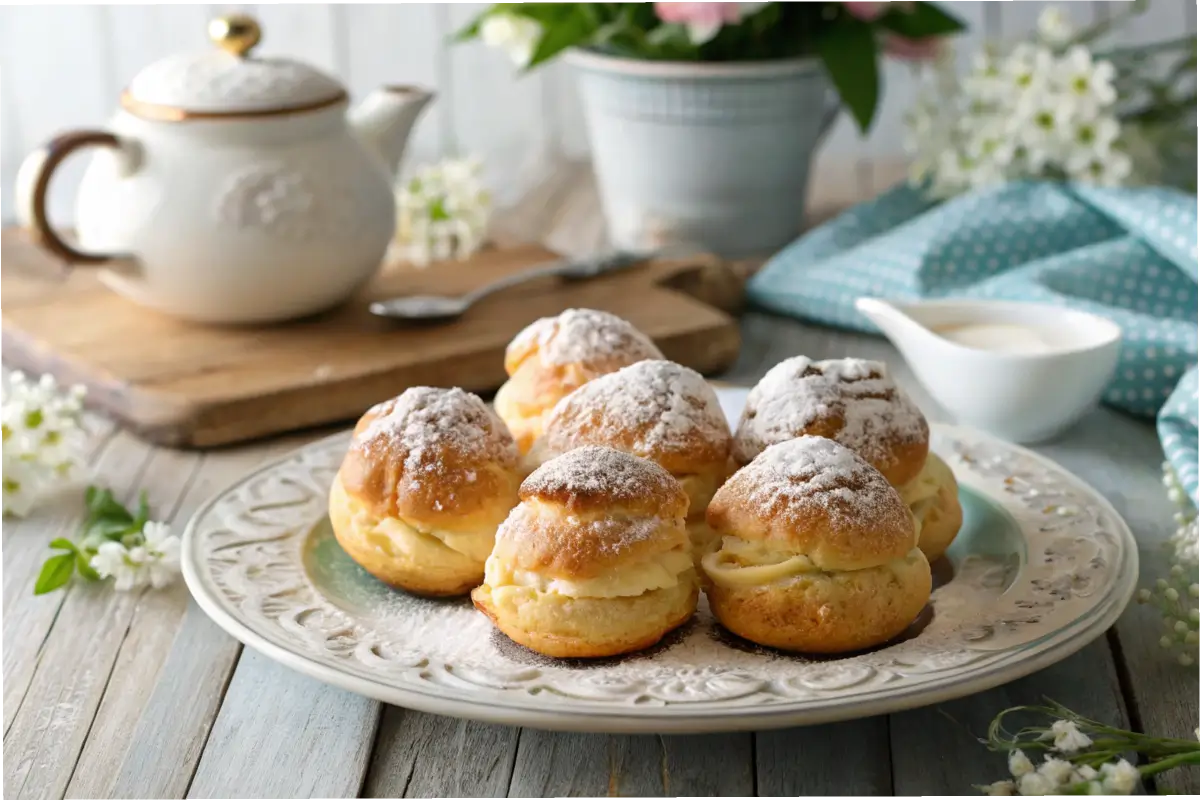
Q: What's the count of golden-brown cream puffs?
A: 6